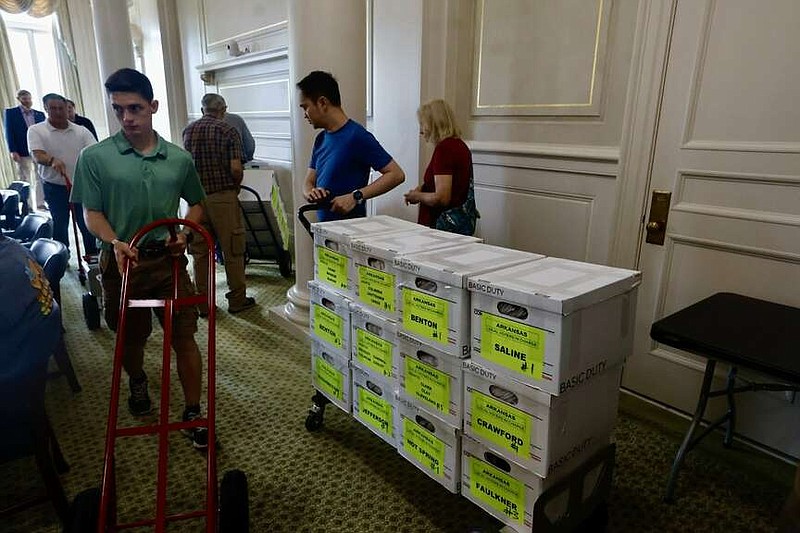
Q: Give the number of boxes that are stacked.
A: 12